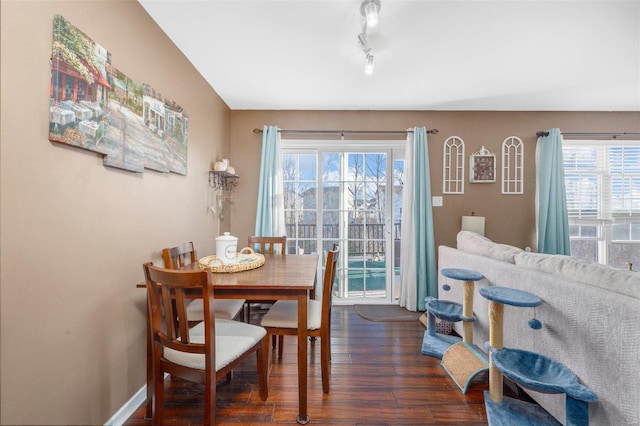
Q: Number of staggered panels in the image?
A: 4